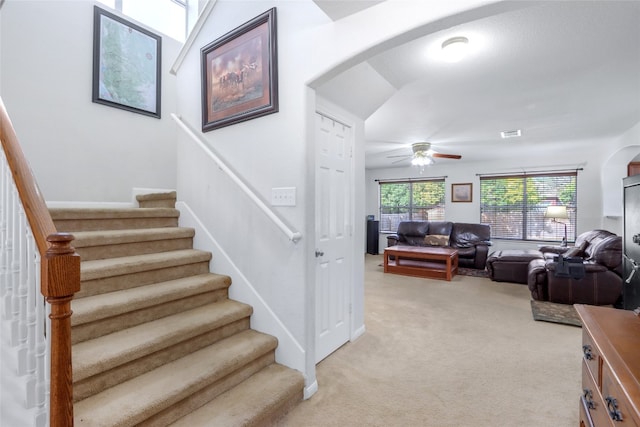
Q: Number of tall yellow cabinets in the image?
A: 0